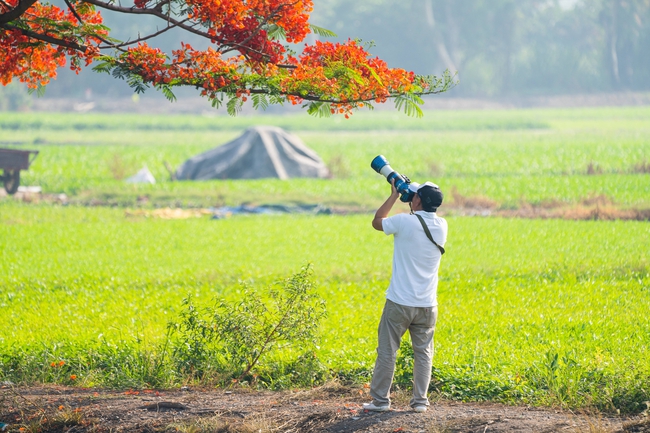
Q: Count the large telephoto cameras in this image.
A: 1